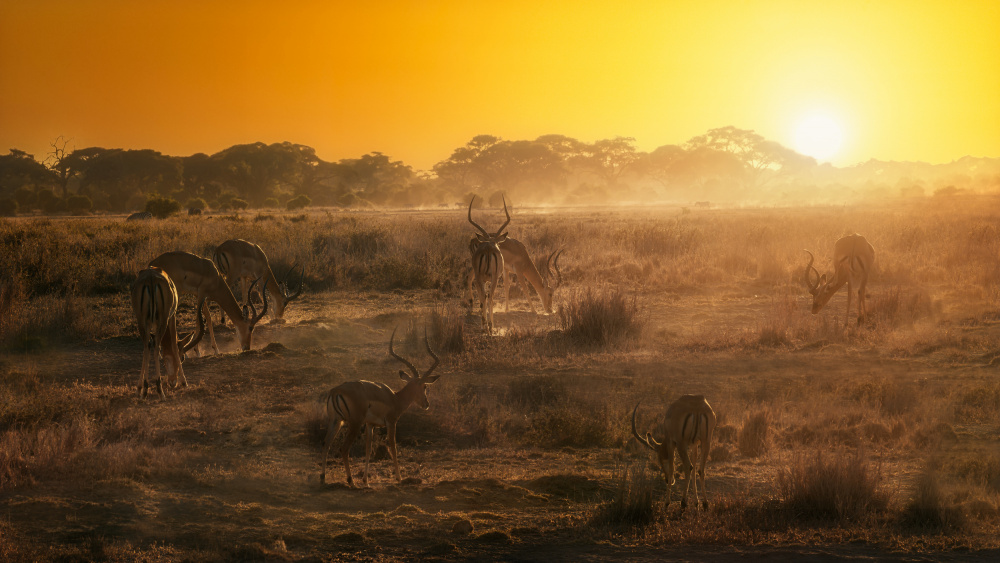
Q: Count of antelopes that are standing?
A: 8